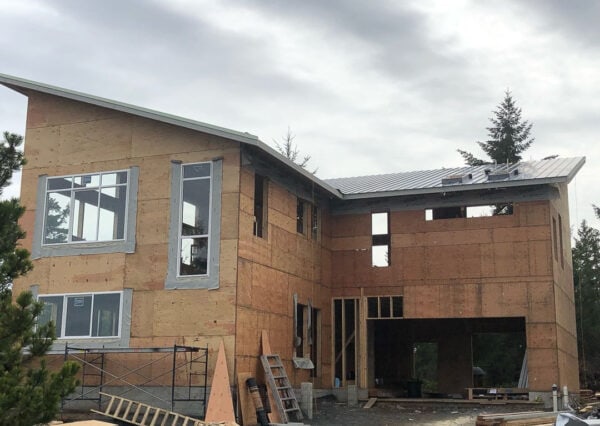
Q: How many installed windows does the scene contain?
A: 3